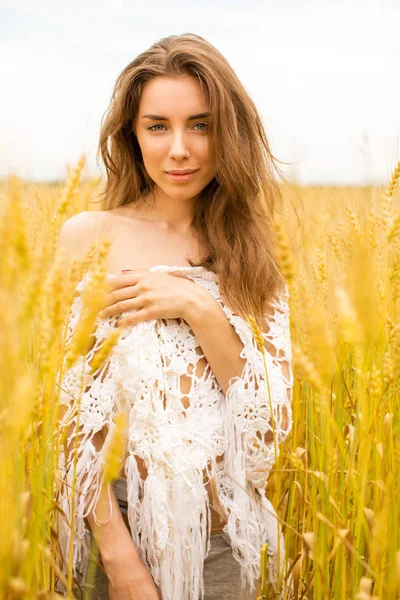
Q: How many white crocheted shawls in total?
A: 1